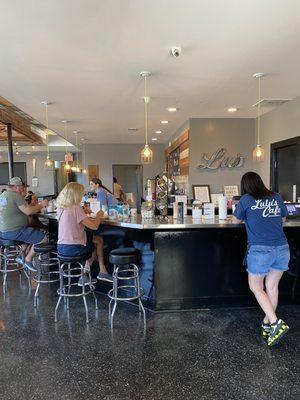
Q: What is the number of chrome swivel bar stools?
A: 4